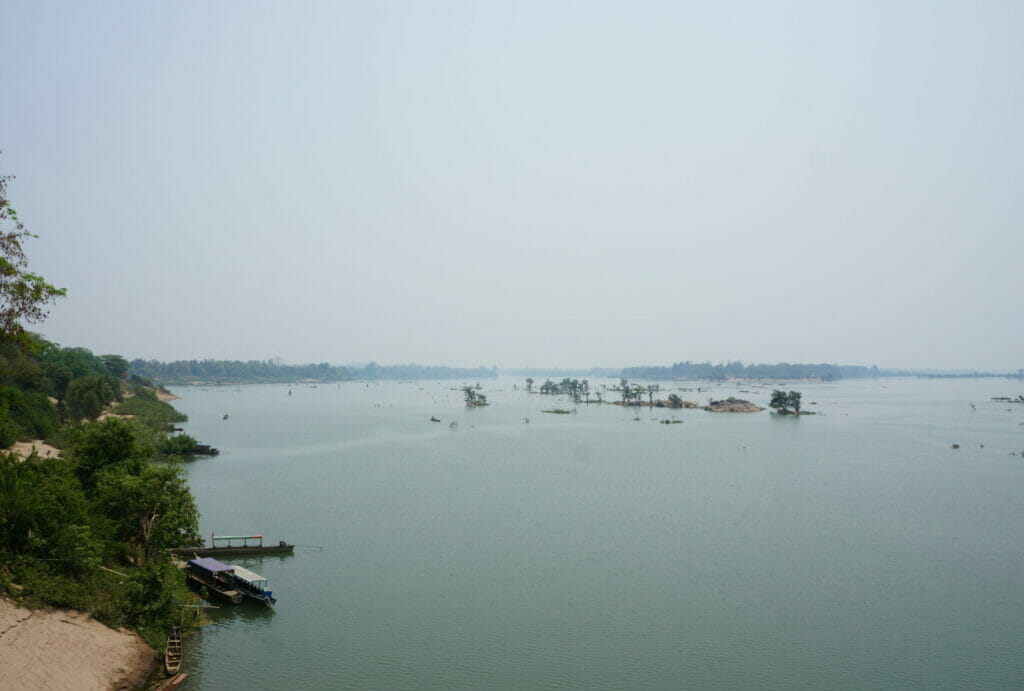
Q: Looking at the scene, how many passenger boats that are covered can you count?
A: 3